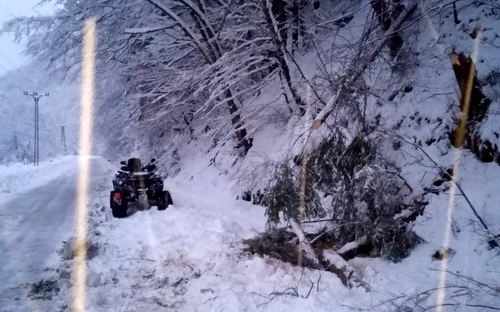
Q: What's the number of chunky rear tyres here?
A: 2